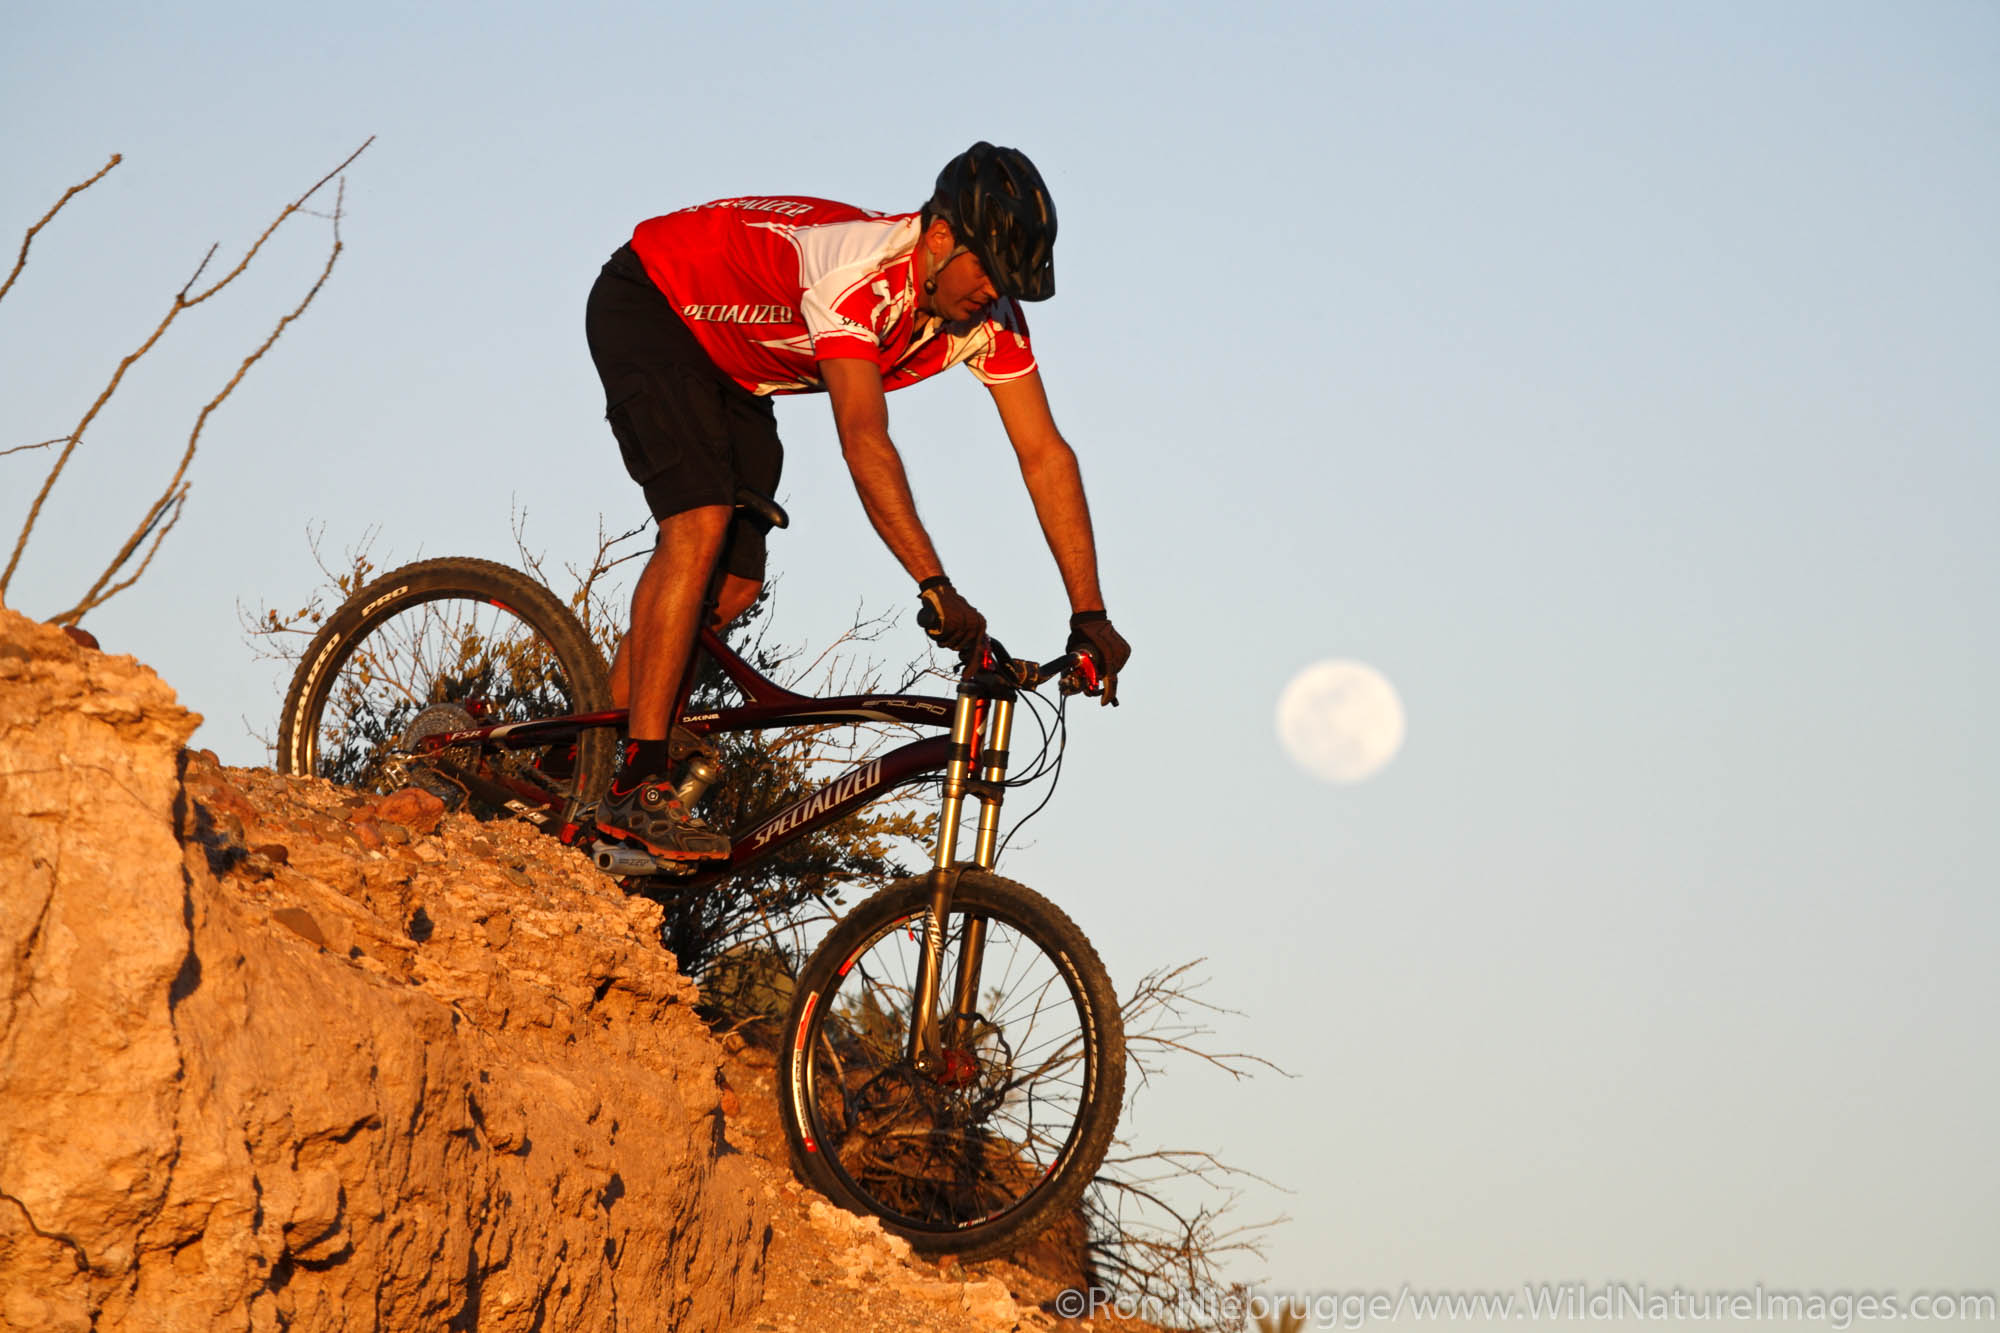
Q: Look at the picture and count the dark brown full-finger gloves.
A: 2